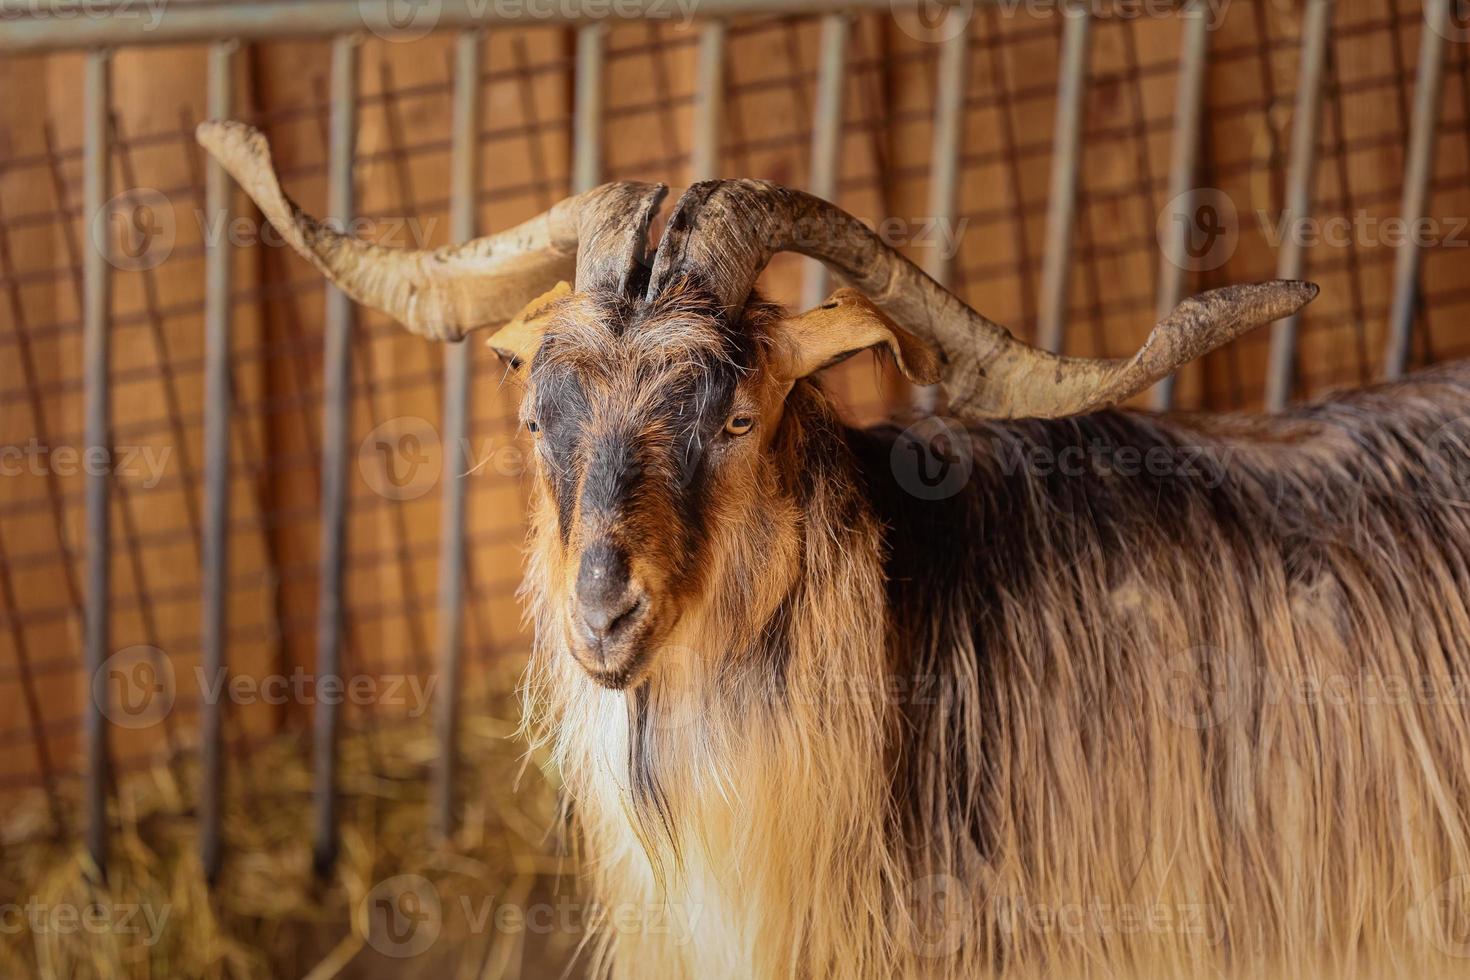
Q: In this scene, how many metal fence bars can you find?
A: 12